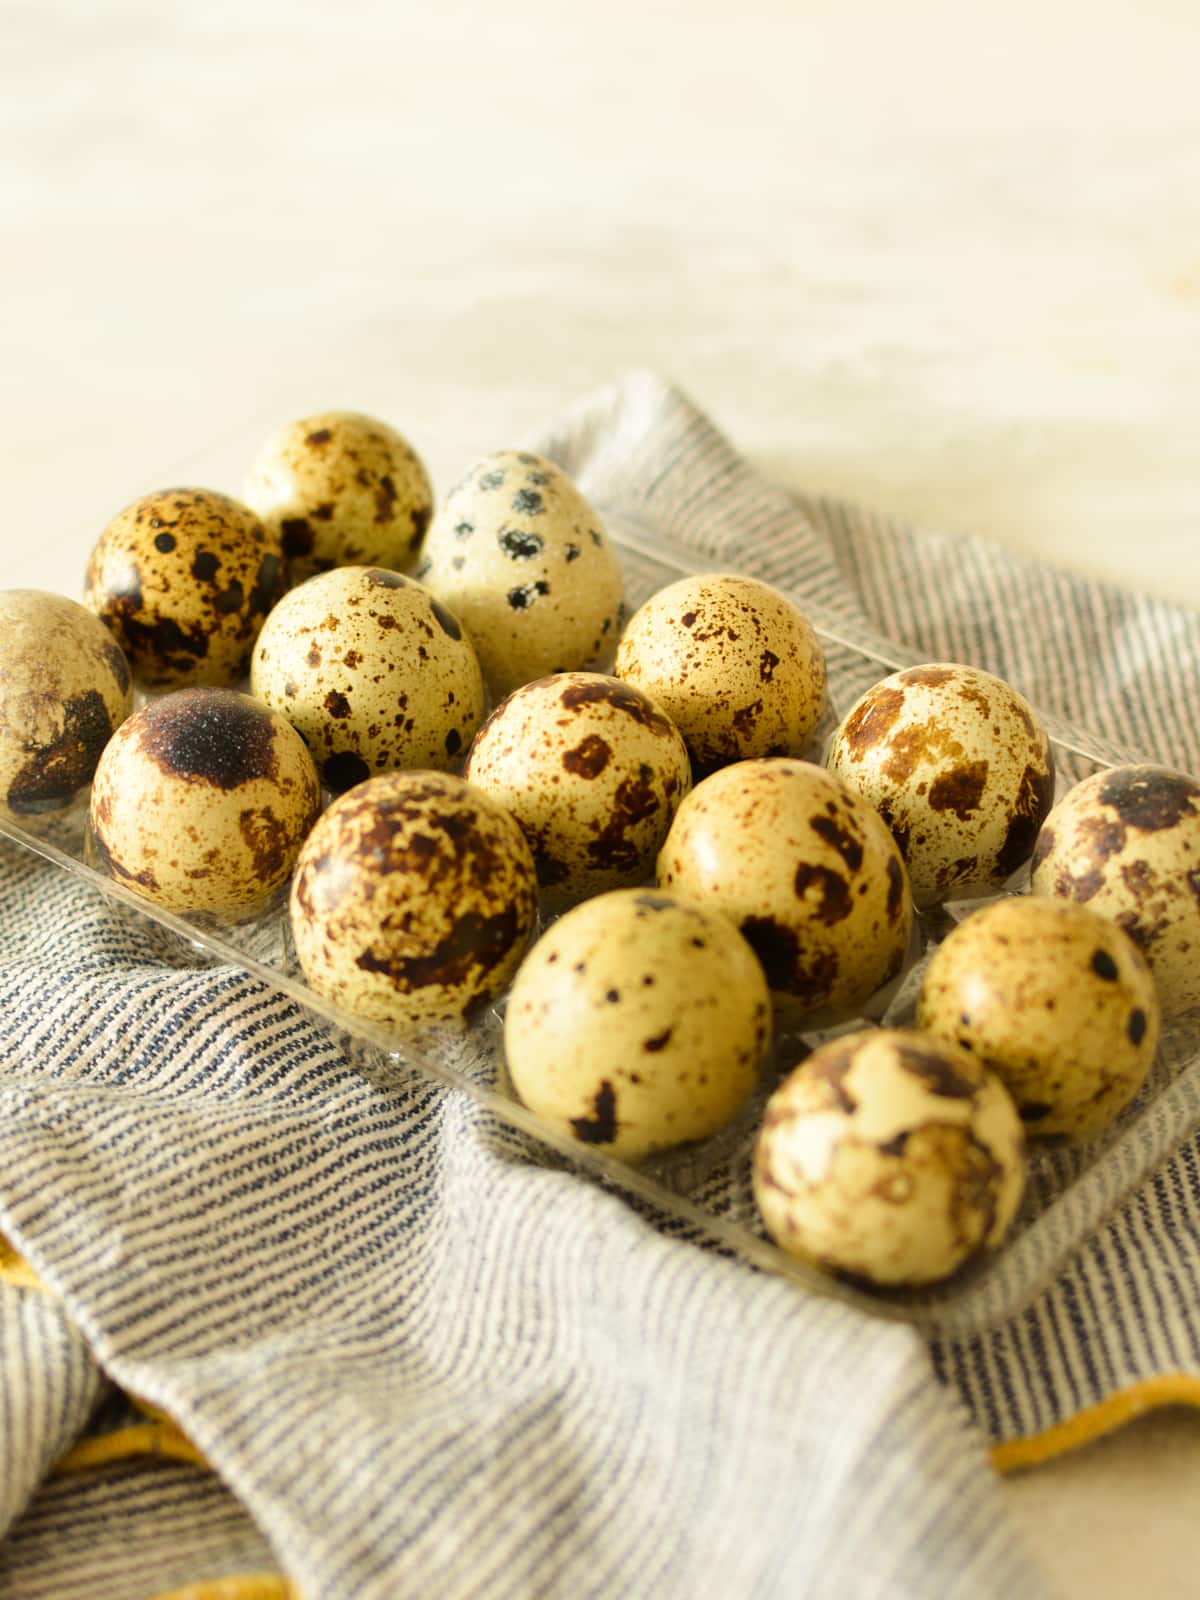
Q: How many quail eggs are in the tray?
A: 15